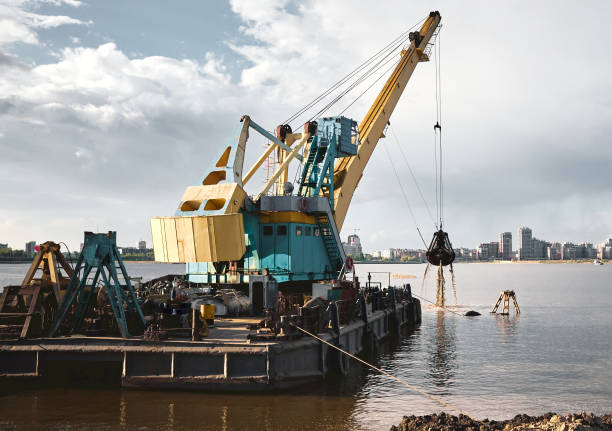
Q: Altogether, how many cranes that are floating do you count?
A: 1